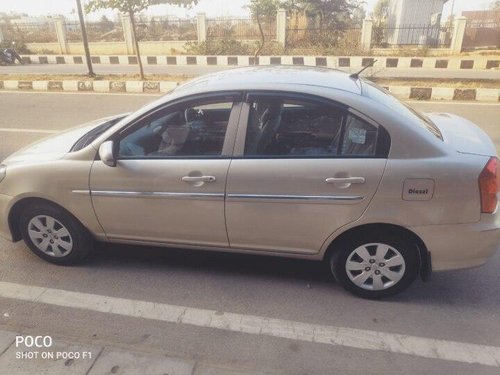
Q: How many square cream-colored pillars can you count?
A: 6